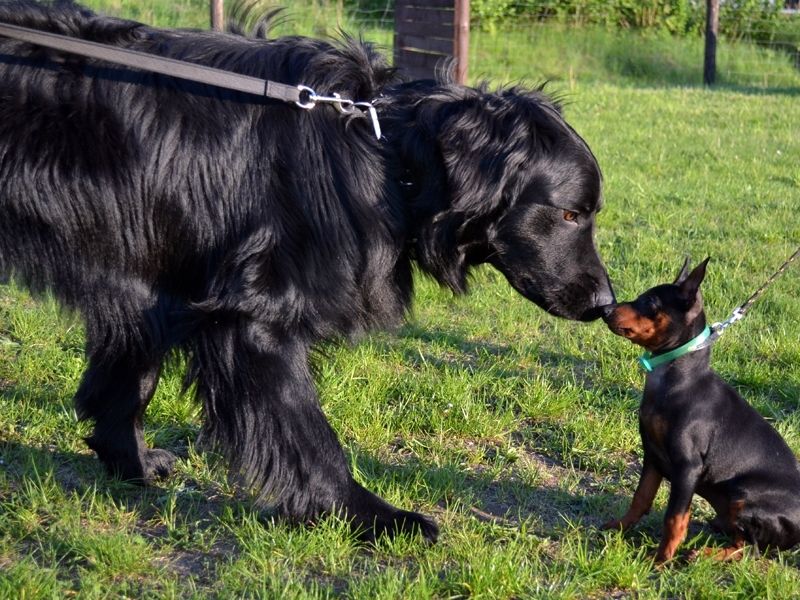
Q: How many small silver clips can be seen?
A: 2